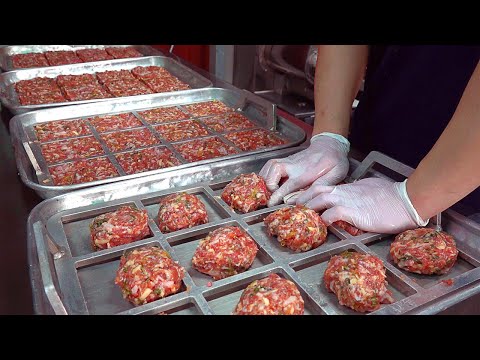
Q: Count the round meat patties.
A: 9